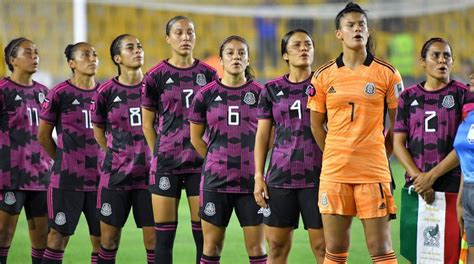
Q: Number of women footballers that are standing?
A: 8